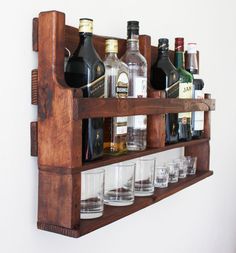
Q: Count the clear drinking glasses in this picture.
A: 7